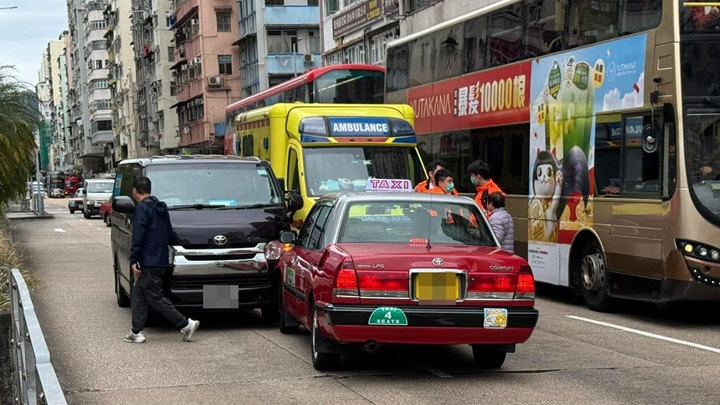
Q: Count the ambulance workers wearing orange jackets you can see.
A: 3